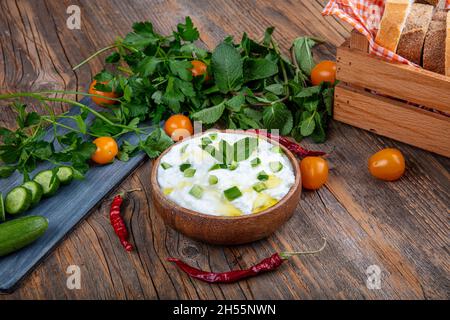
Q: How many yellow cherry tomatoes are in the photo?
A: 7